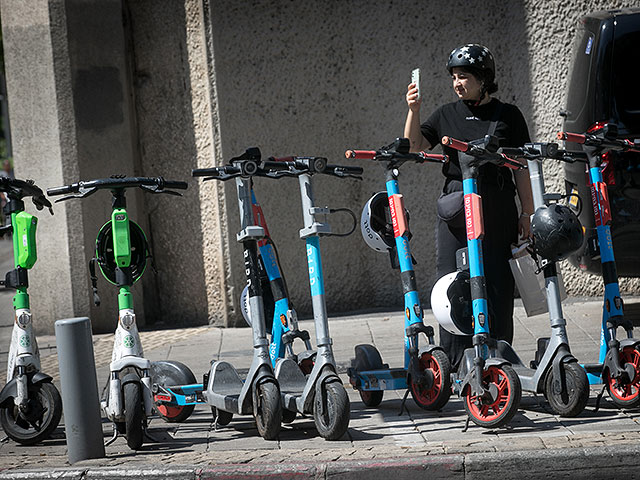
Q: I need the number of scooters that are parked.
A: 9